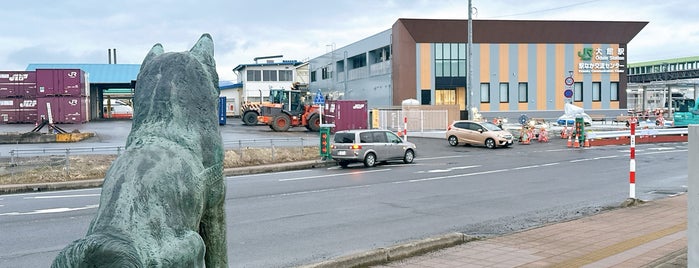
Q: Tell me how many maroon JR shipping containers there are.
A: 5